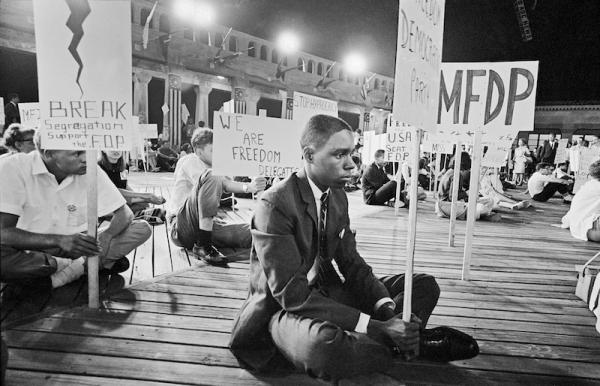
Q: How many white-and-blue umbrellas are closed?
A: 0